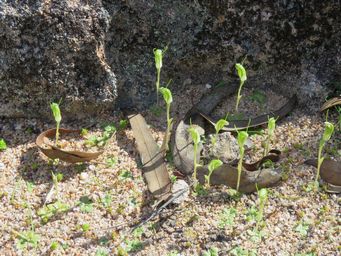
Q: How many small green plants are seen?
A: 11